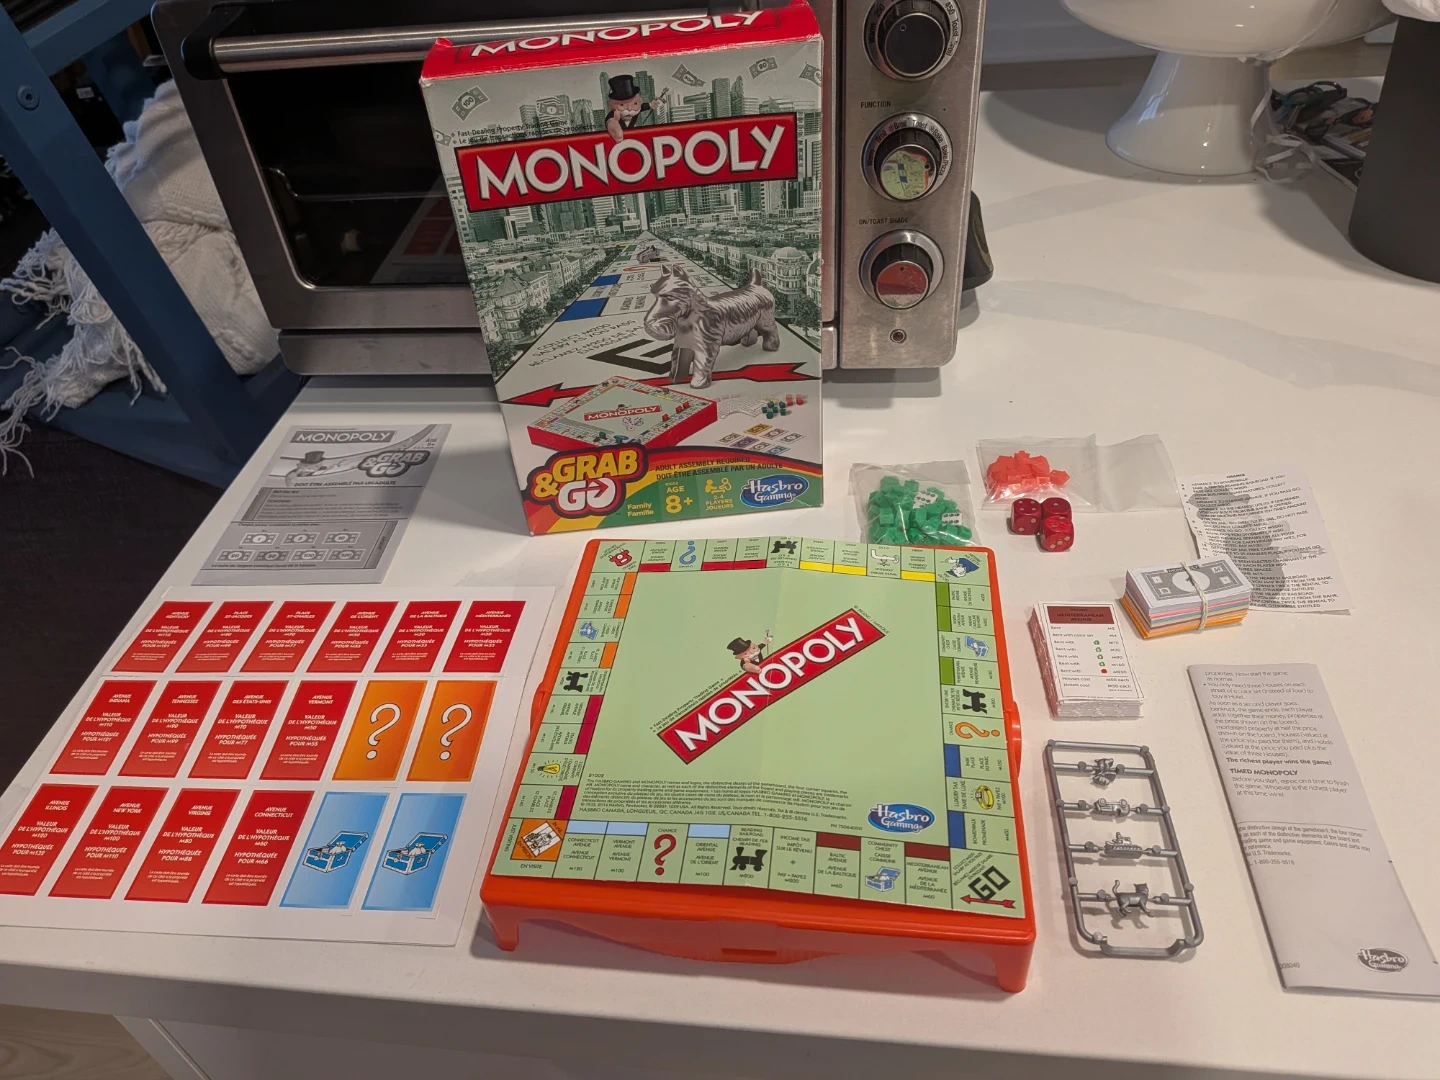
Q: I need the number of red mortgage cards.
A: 14